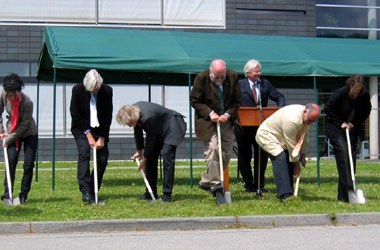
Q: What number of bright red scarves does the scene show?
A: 1